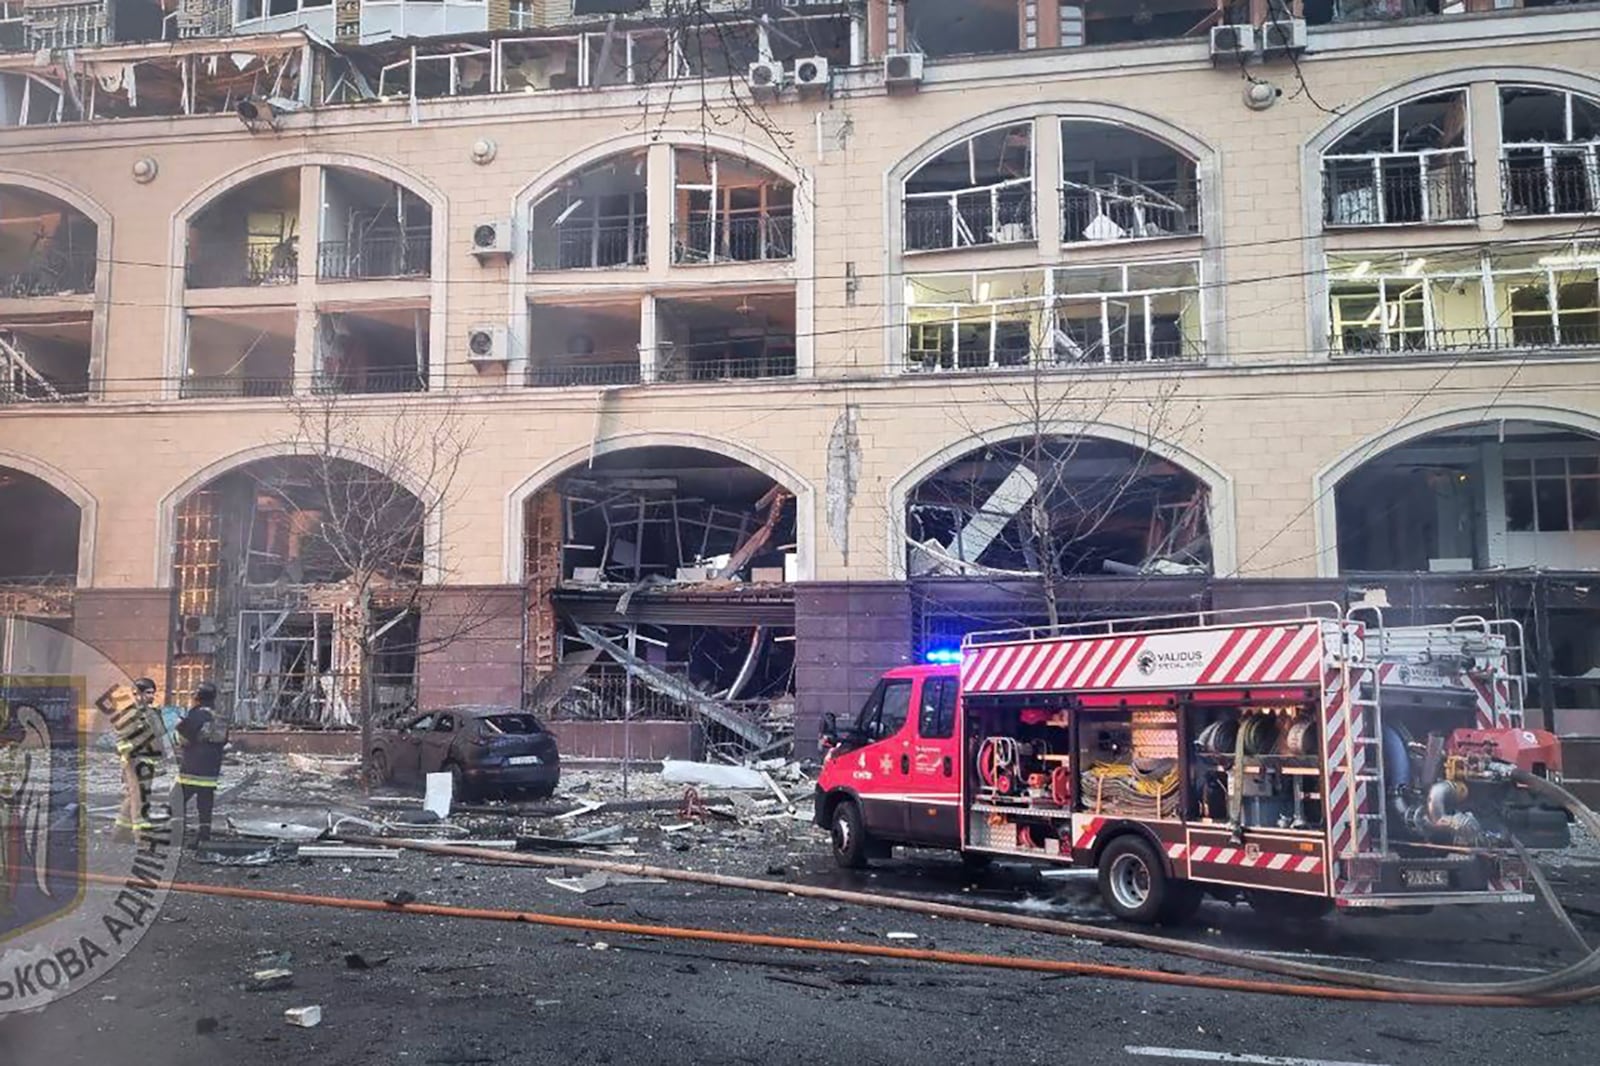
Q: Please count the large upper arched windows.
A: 5